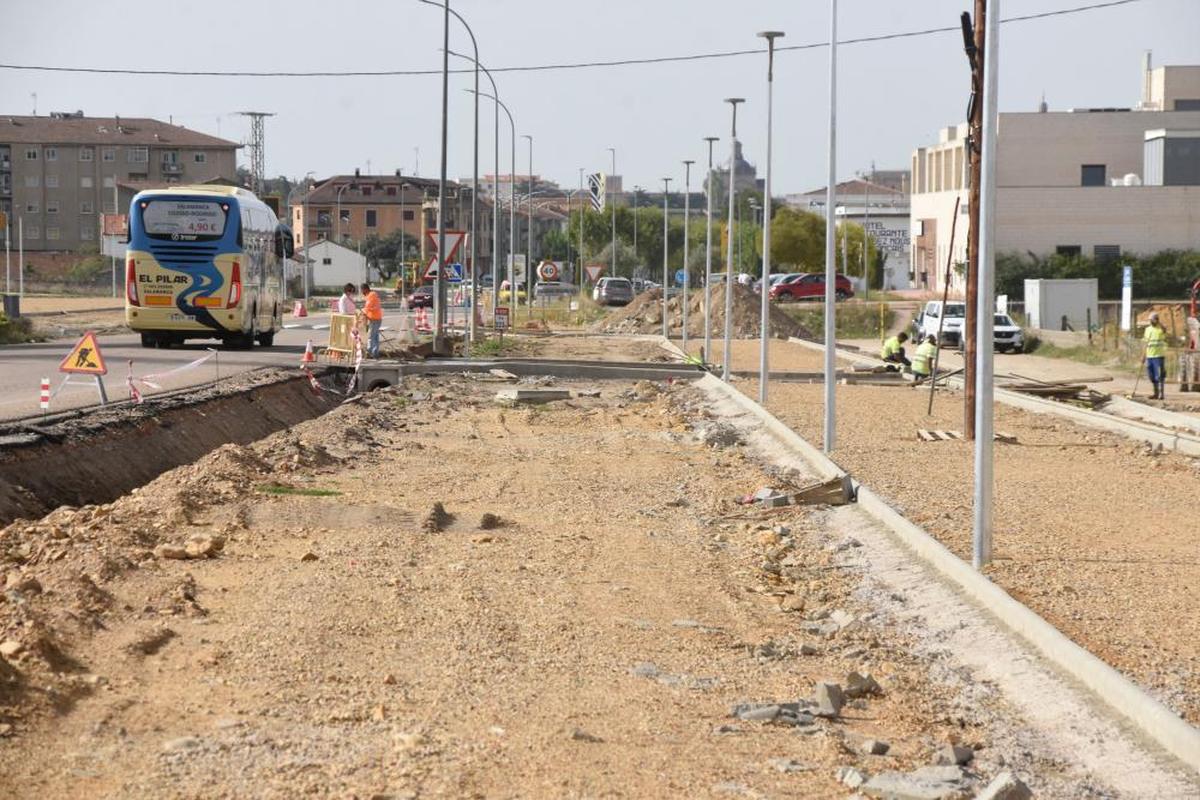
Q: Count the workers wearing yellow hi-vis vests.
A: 3